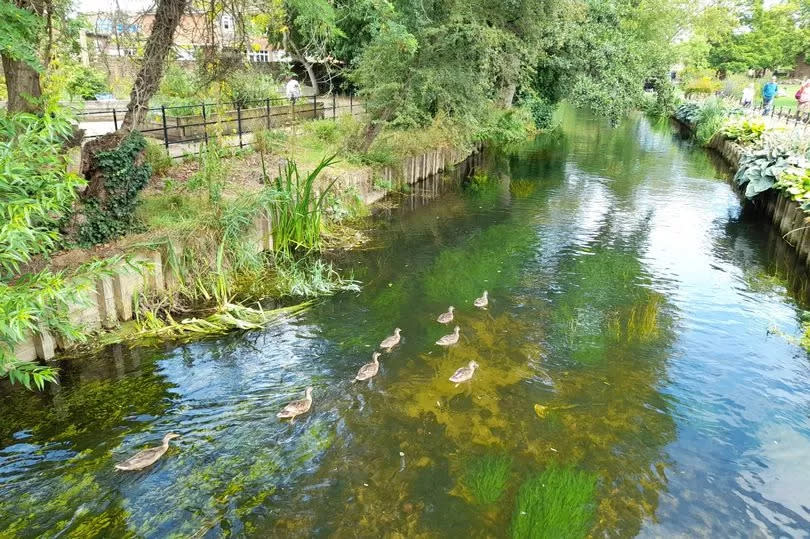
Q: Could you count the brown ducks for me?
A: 8